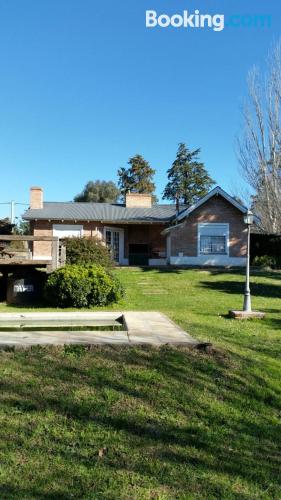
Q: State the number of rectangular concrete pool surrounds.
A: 1